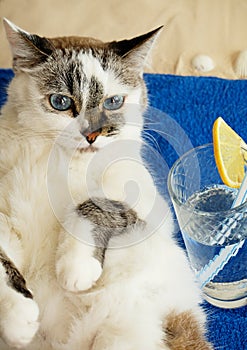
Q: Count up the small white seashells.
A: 2